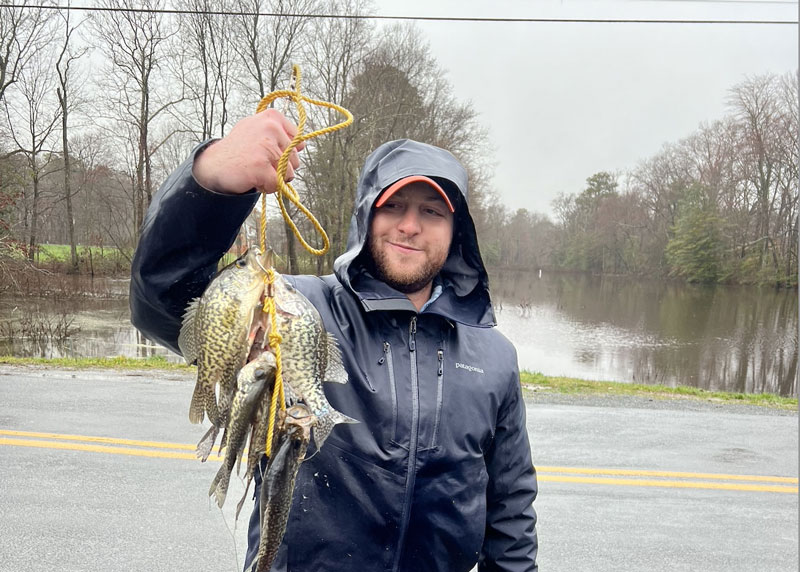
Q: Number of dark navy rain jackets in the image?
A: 1